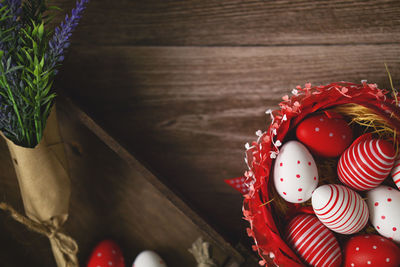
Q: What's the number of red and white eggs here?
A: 10